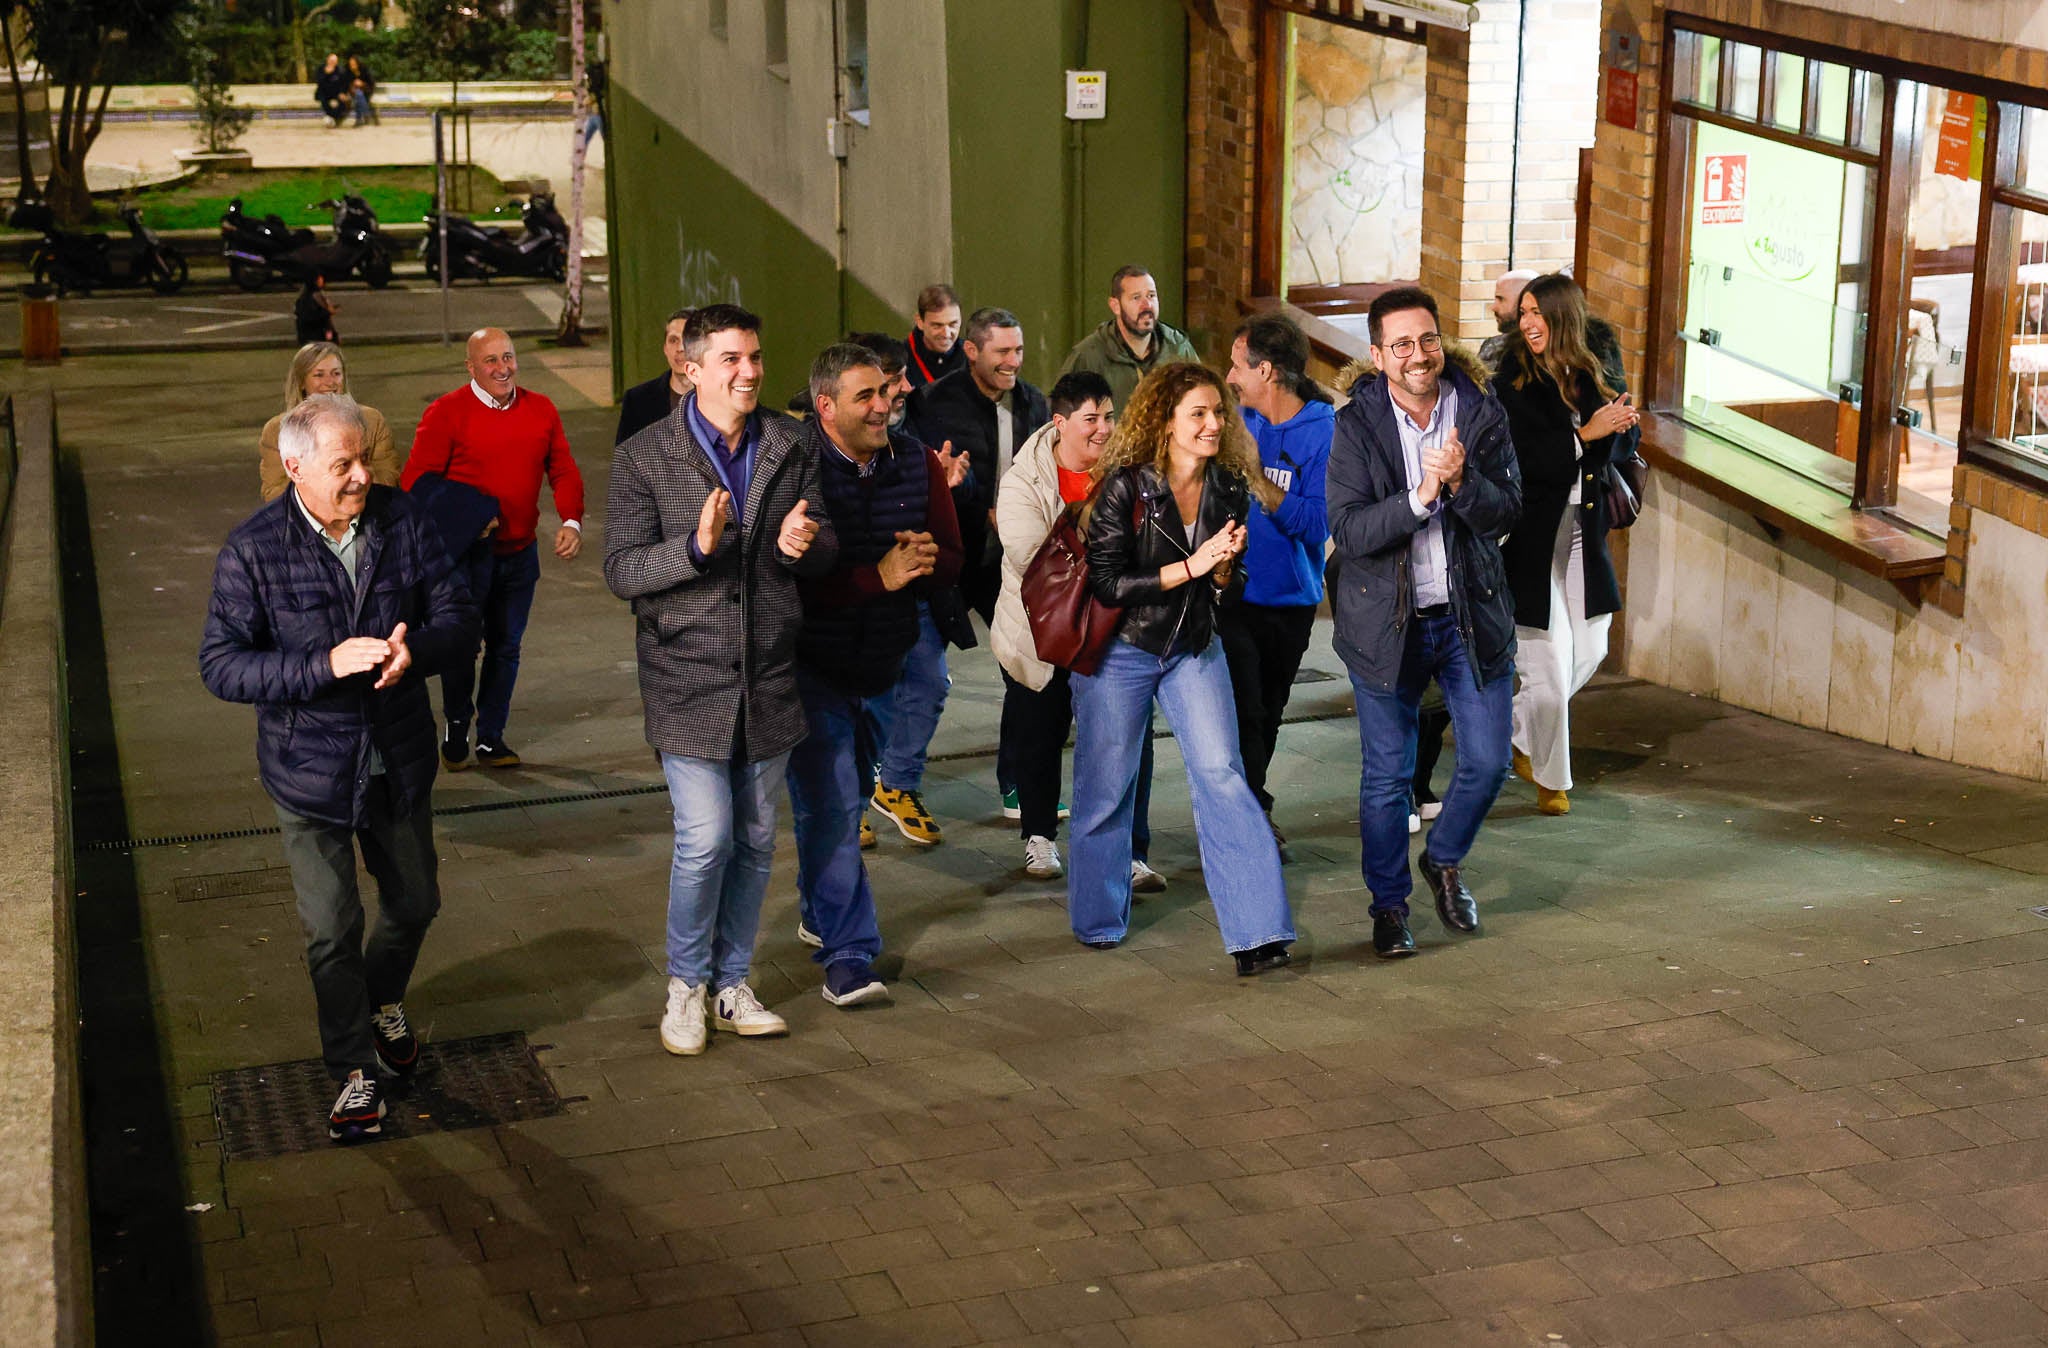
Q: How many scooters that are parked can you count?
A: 3